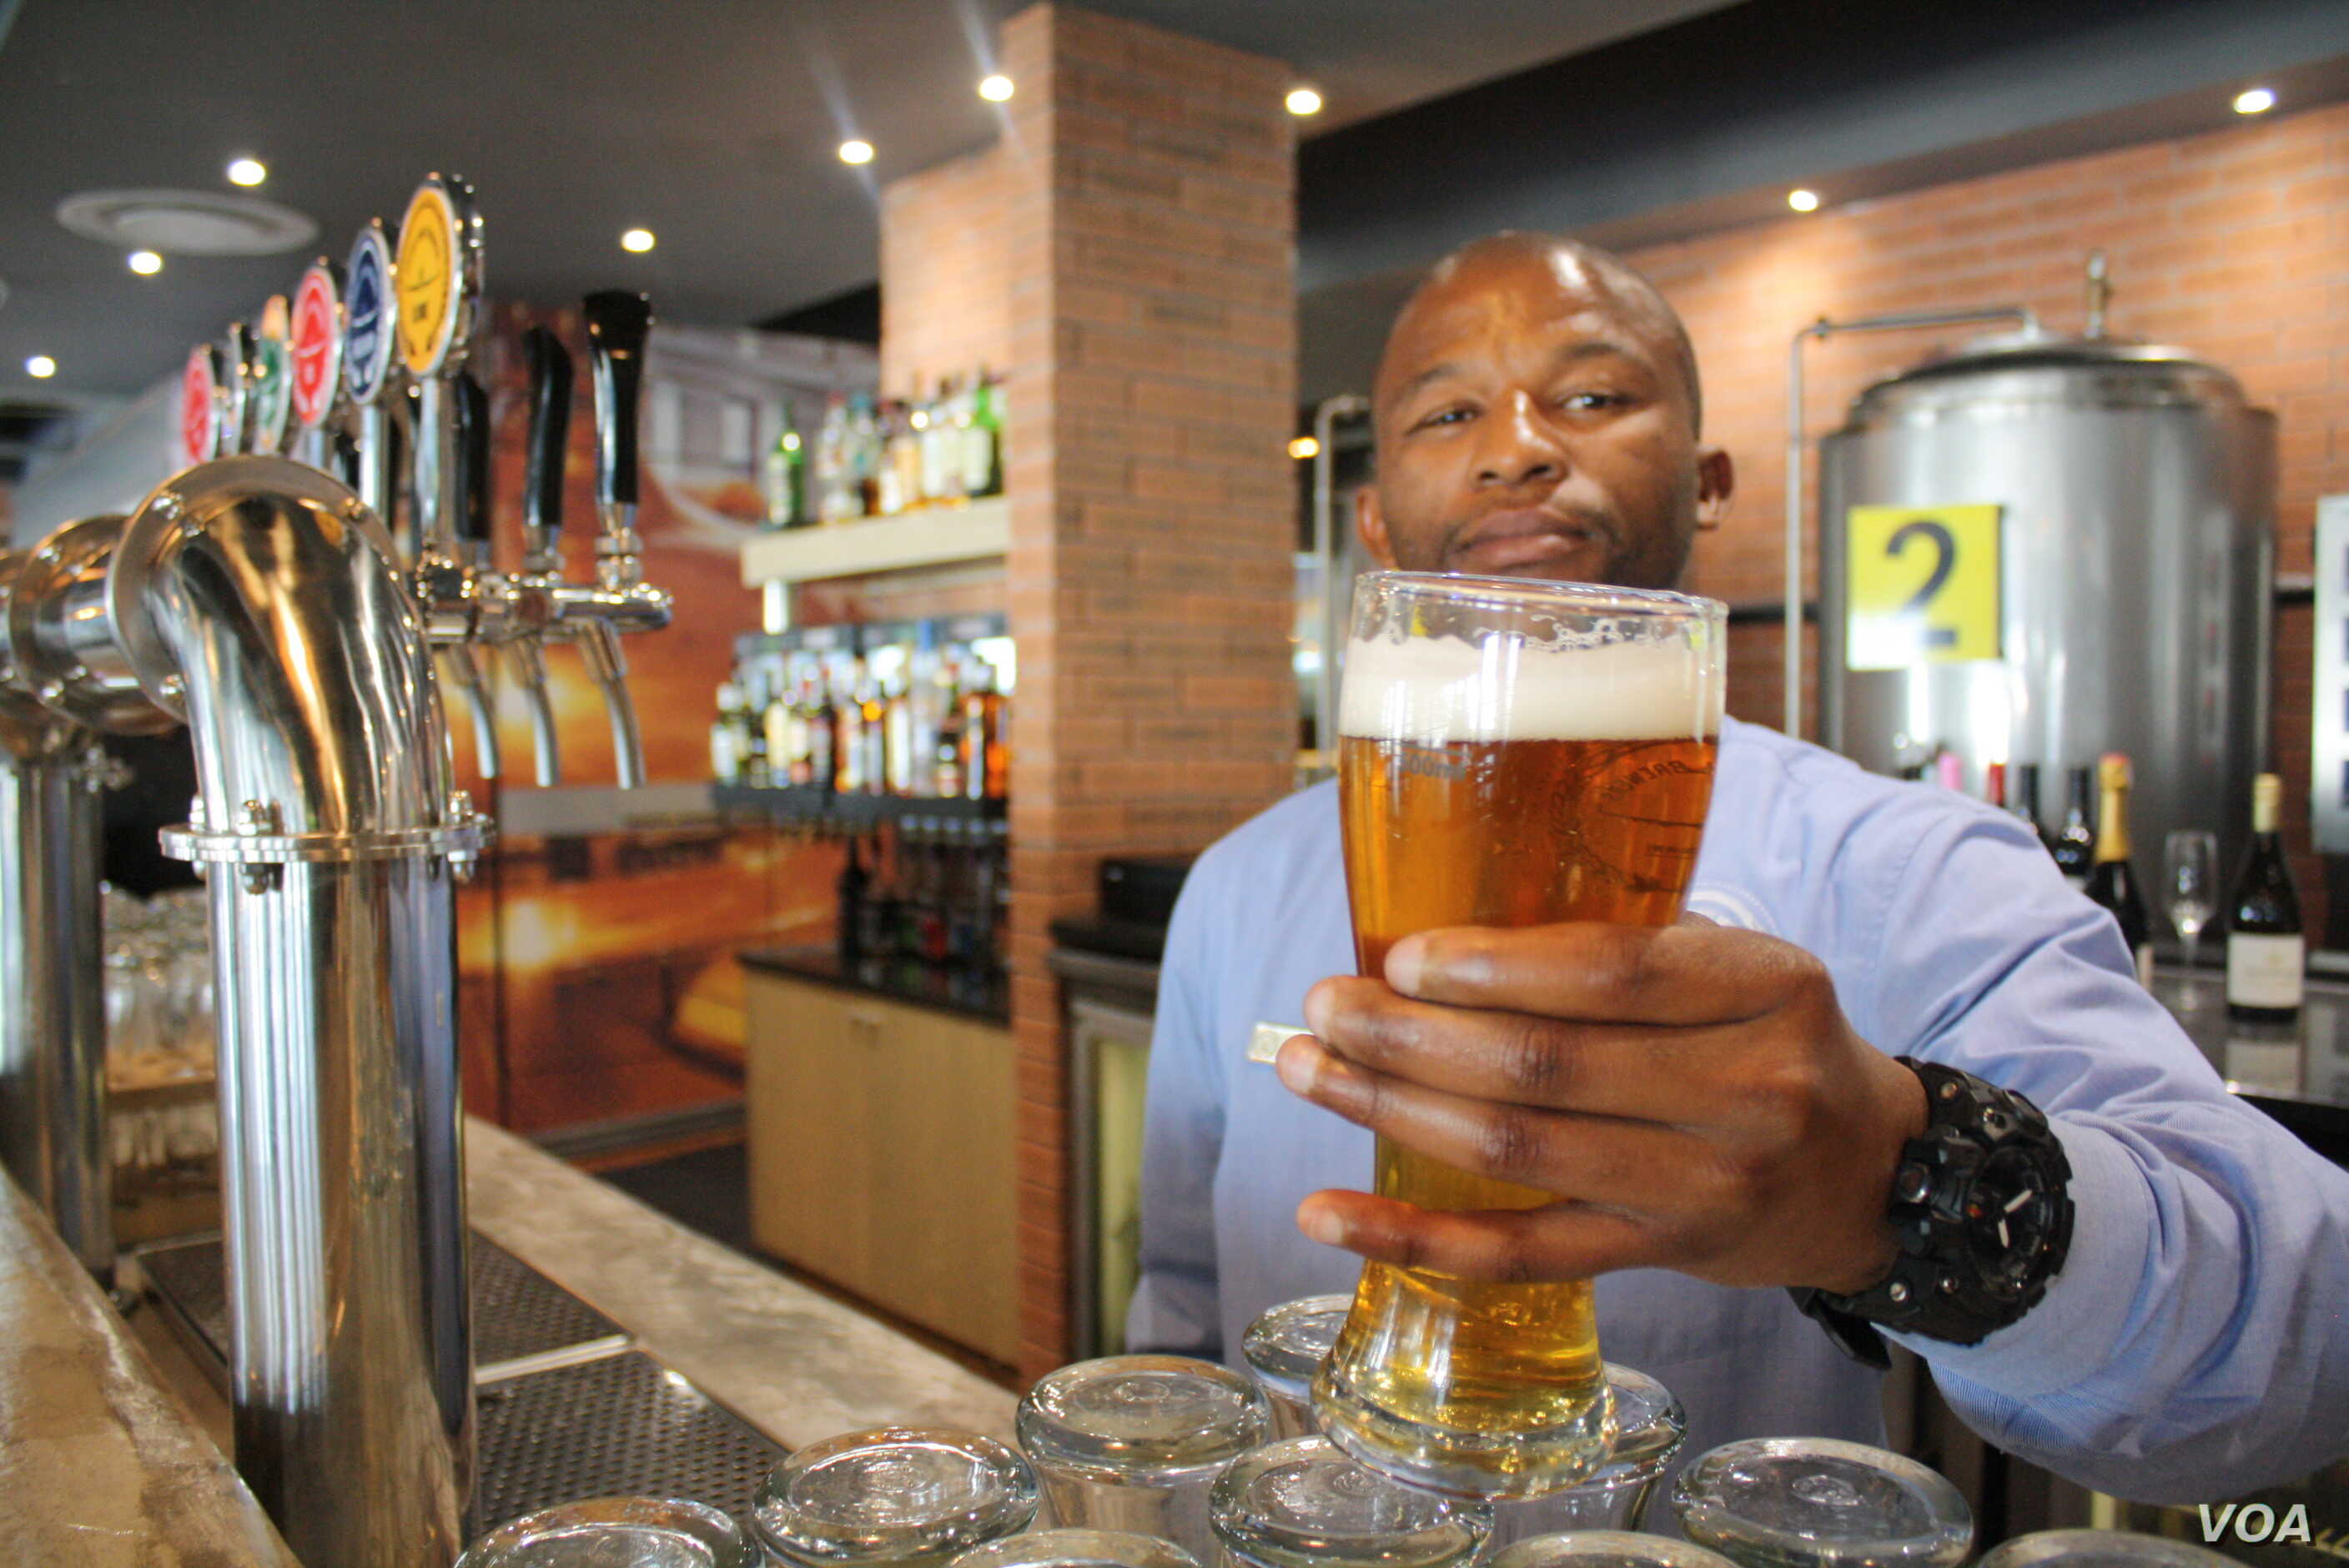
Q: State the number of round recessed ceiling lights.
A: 9